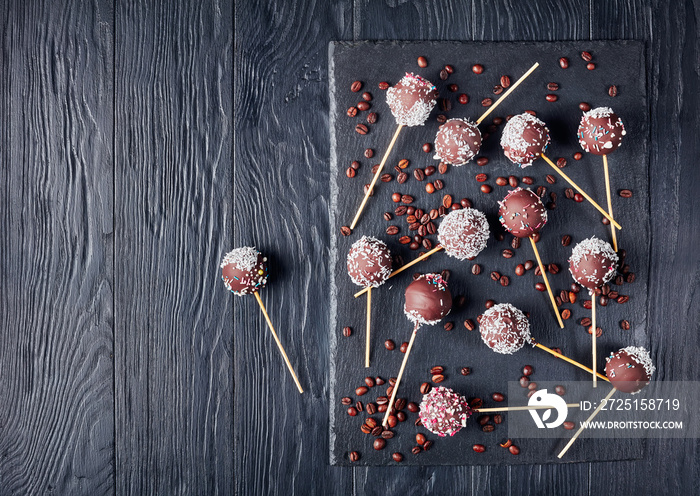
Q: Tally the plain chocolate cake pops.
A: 0